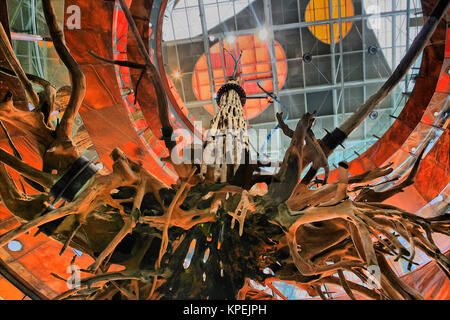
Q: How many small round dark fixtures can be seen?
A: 3